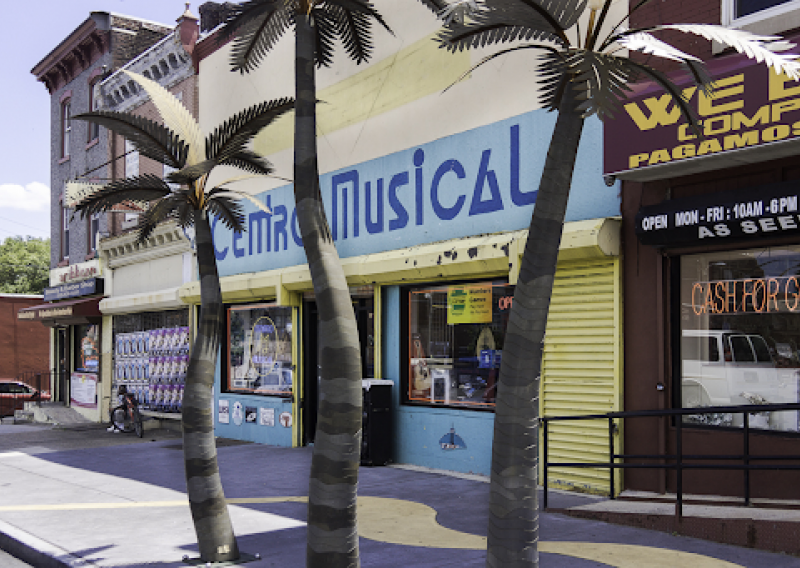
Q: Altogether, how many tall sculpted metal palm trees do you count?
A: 3